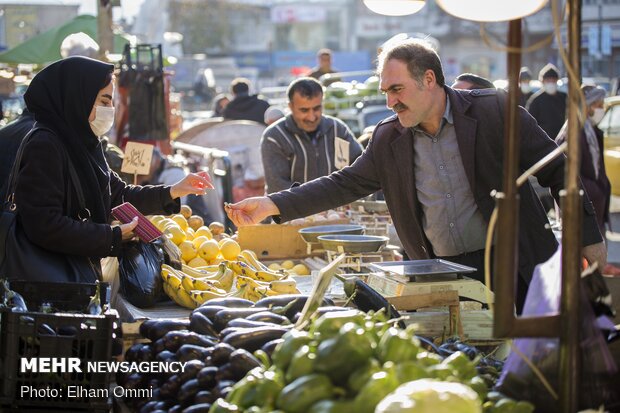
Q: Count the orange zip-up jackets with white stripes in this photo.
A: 0